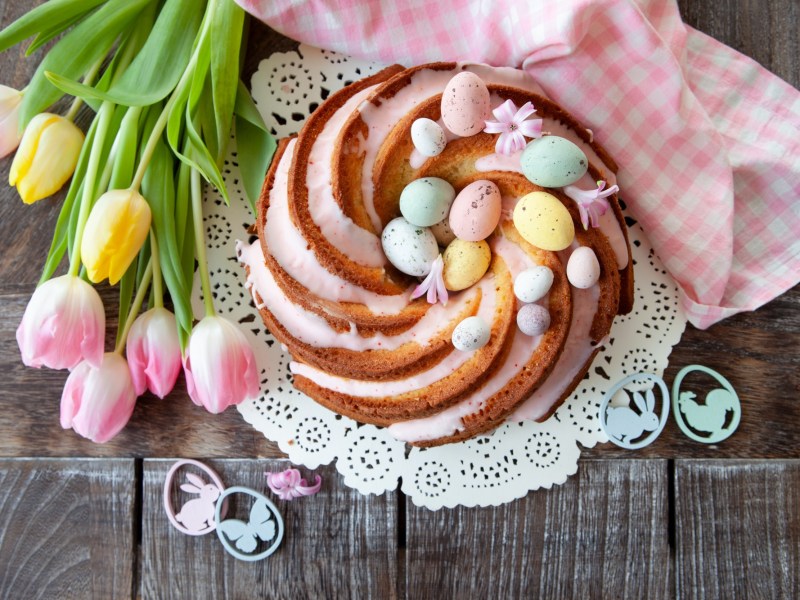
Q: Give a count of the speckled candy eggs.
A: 13